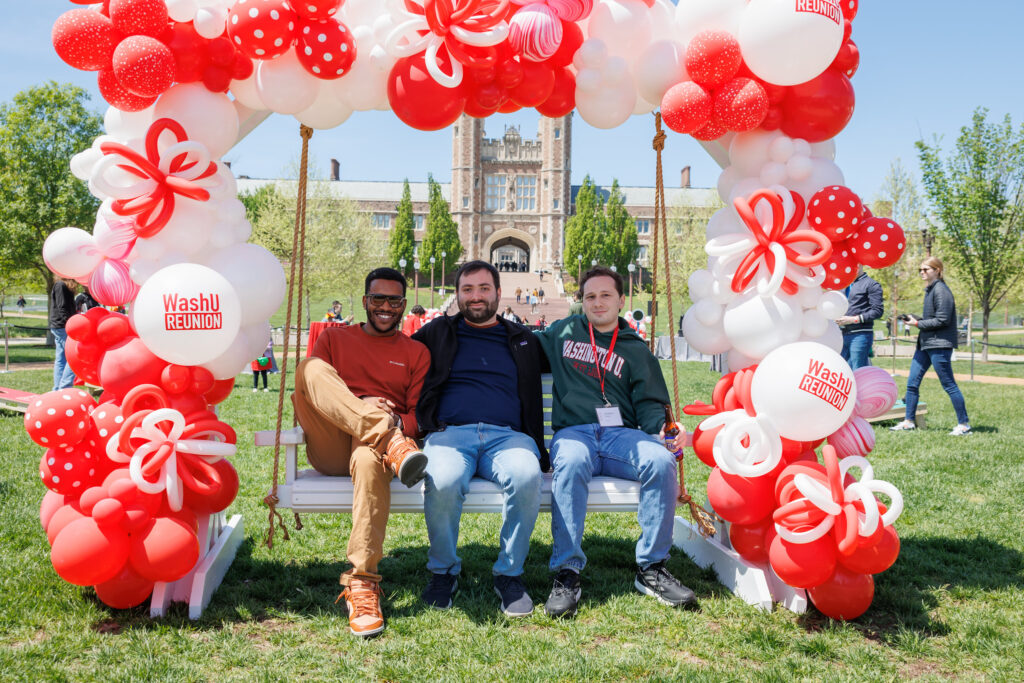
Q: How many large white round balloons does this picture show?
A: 3